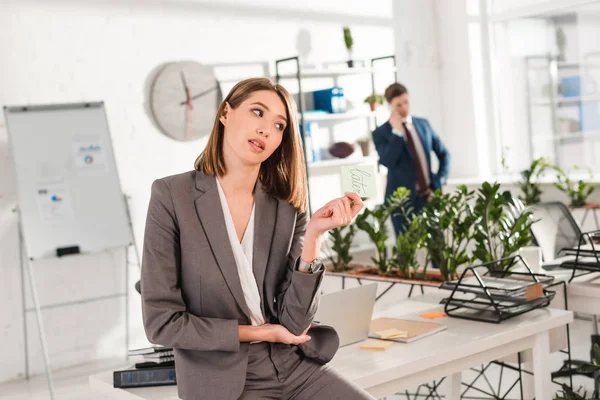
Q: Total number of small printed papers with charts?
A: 2